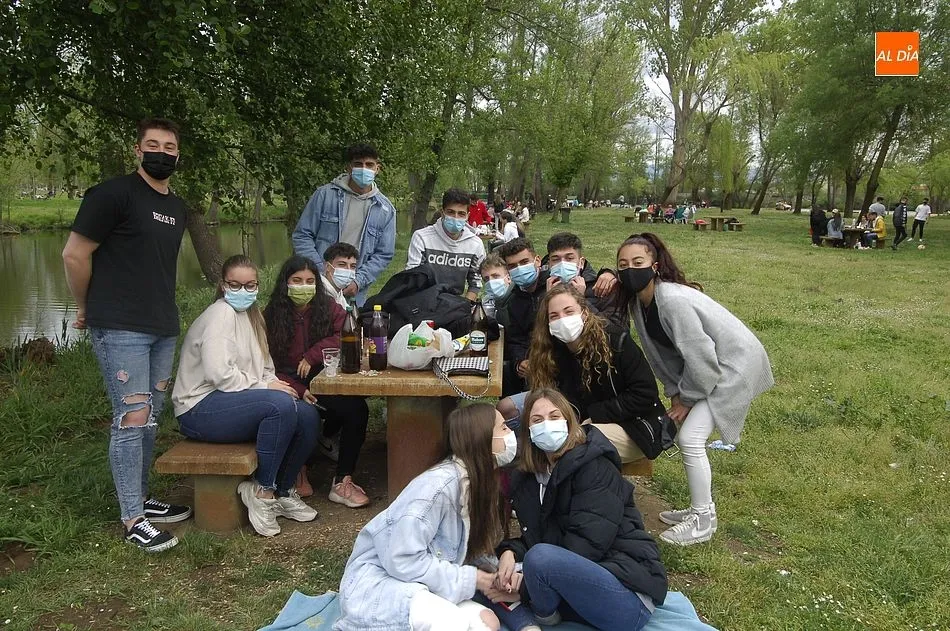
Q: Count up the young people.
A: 13